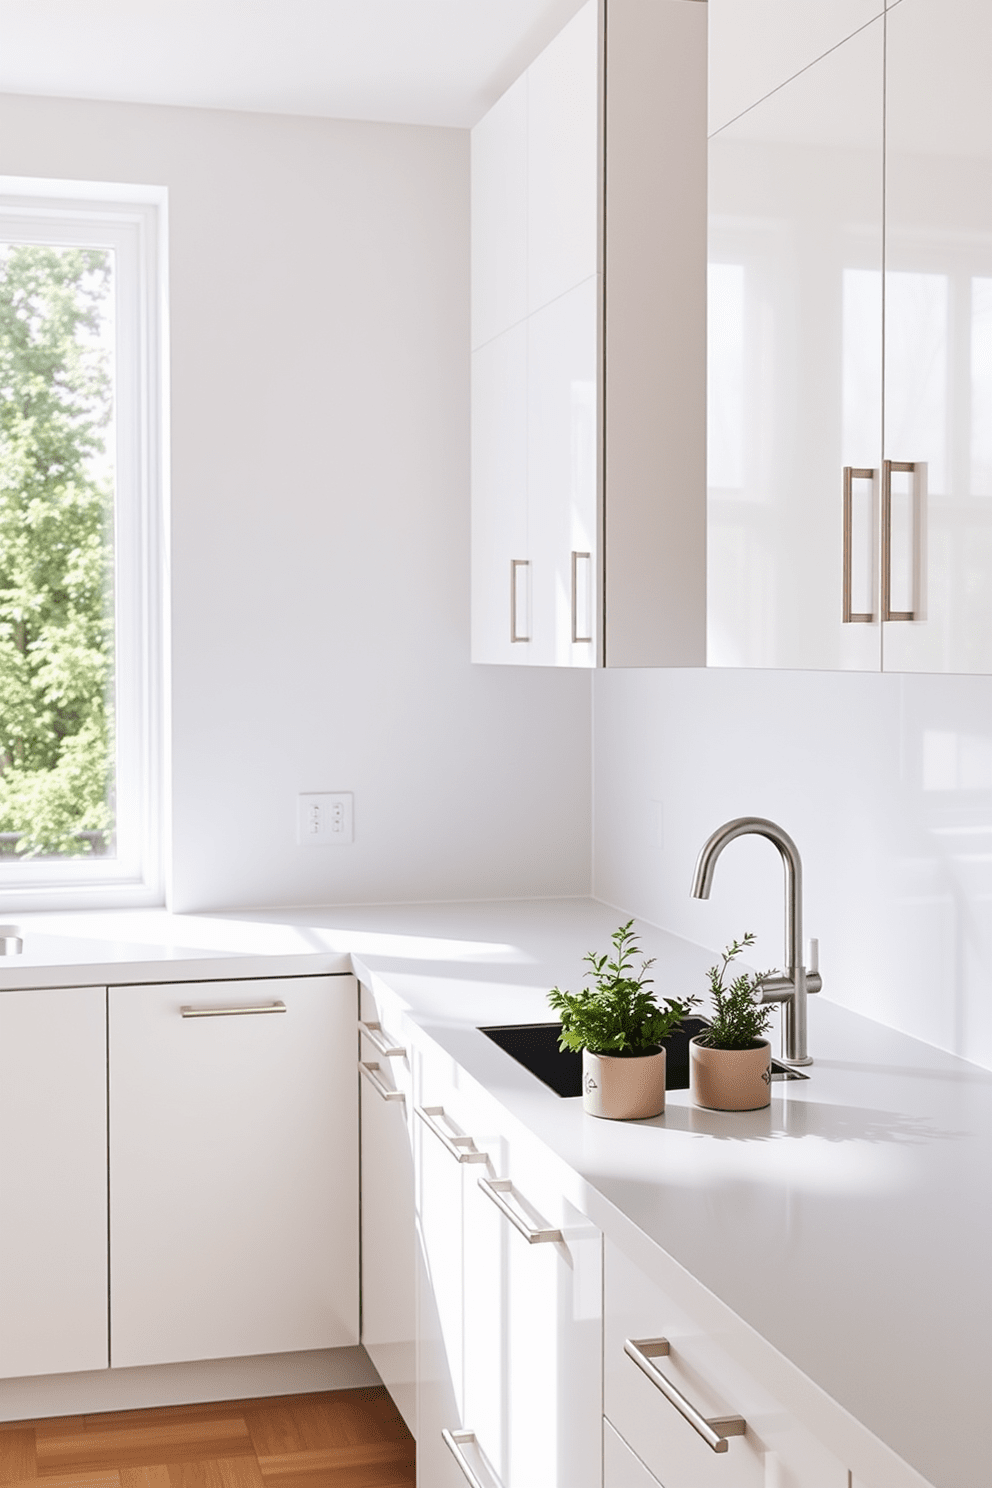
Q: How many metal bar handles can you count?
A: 11